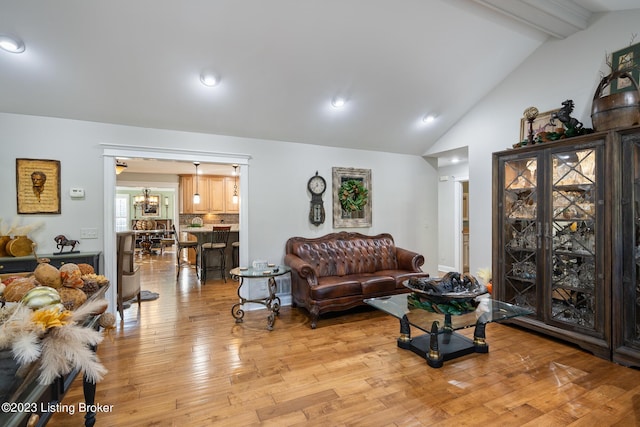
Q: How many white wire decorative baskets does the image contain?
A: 0